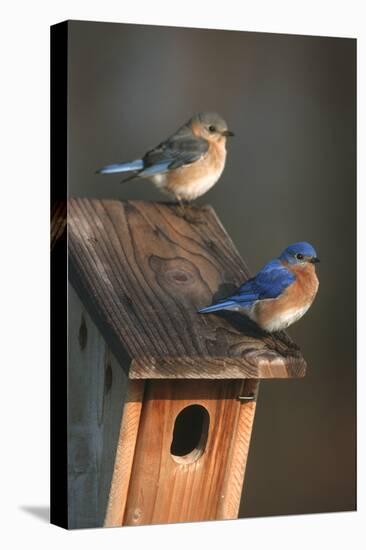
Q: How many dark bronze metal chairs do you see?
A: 0